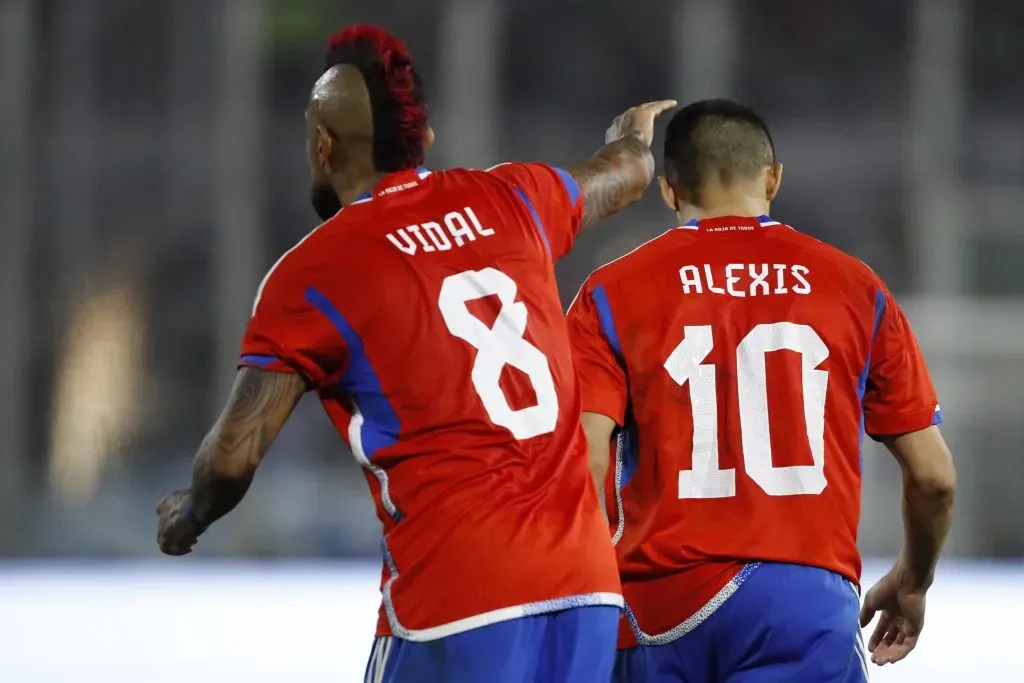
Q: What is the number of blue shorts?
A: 2